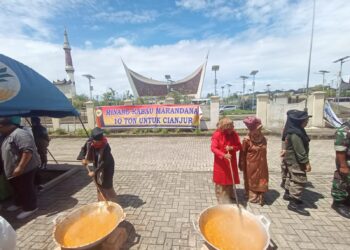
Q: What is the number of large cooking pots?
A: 2